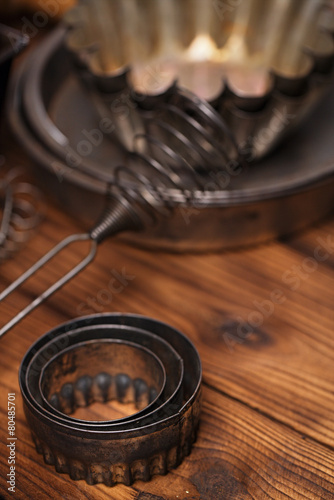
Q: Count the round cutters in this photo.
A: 3